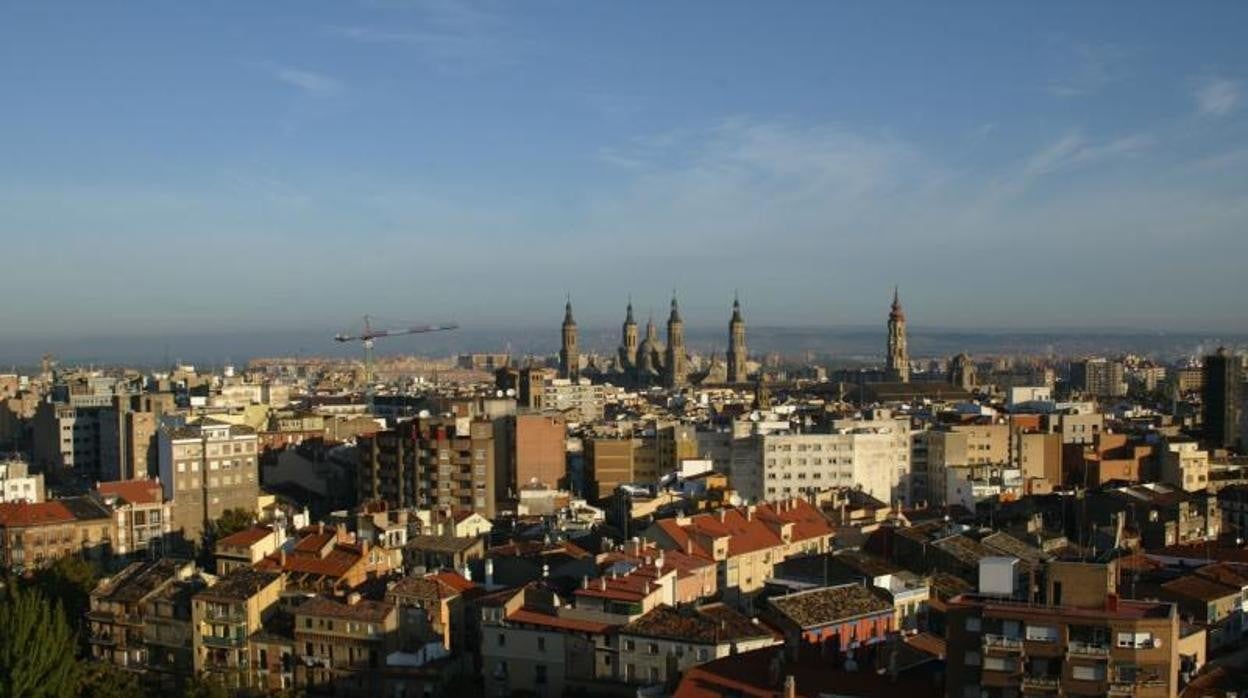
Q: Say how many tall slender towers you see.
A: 5